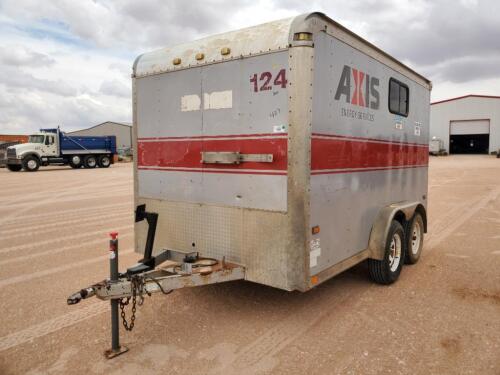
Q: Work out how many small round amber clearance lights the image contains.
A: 3